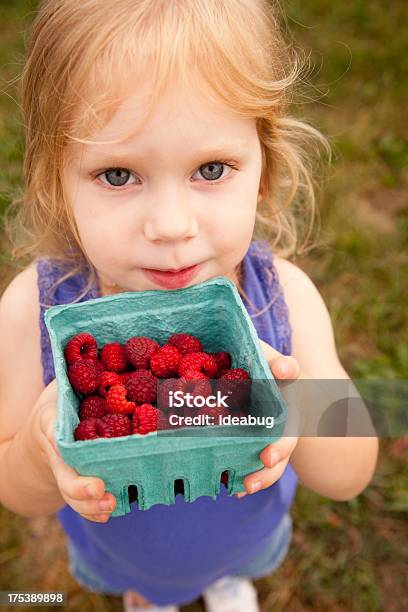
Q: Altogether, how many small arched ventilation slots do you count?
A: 3